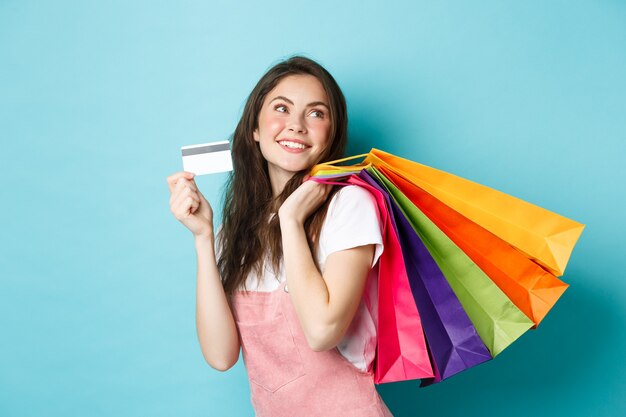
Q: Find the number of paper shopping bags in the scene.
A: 5